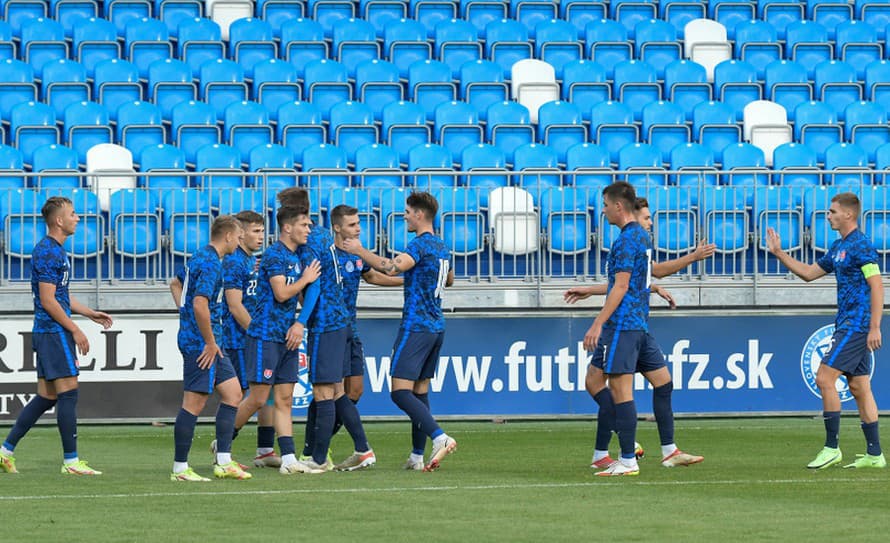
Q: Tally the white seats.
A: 6